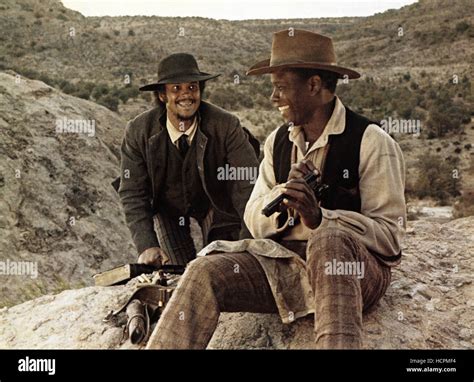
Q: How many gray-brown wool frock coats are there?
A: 1